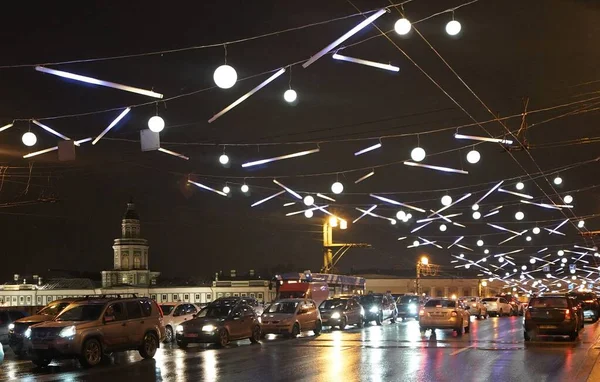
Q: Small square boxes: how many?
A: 2